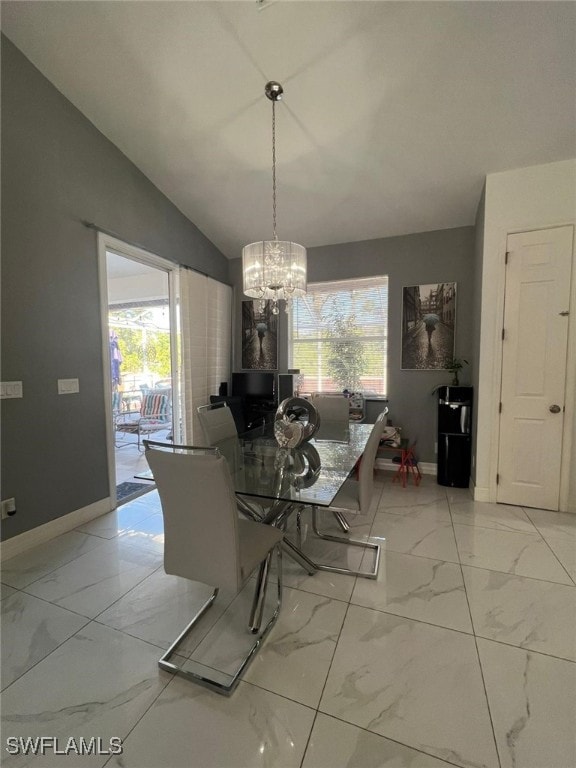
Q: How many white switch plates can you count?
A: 2